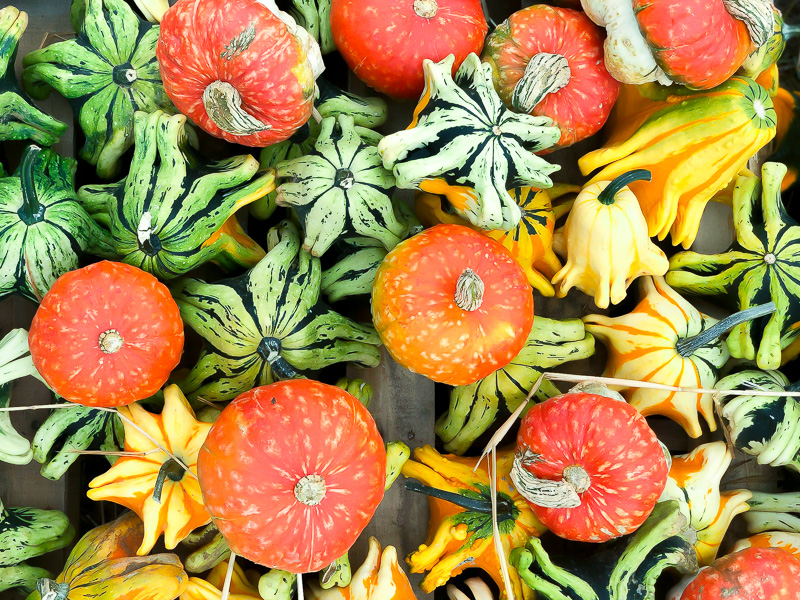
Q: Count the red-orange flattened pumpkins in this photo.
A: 9